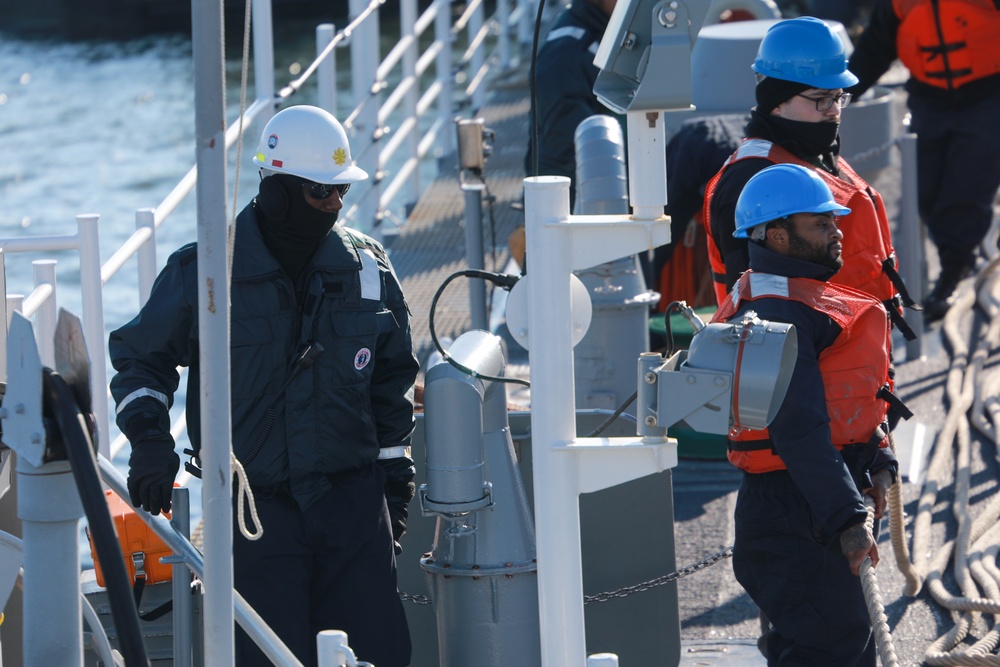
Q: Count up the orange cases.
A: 1